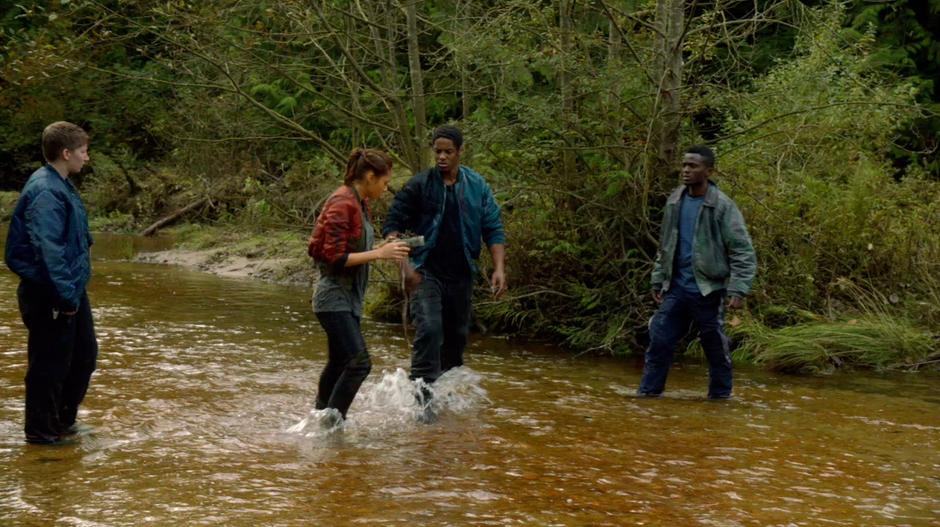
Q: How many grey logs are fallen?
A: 1